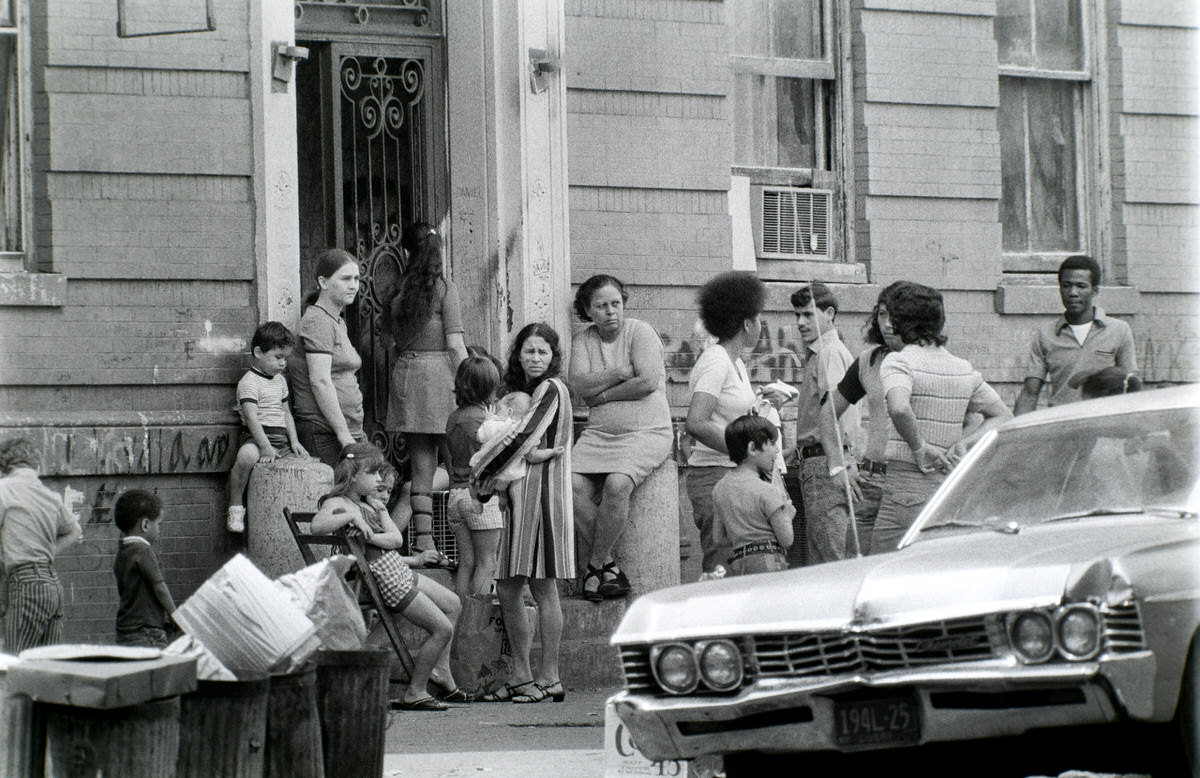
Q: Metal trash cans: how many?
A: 5